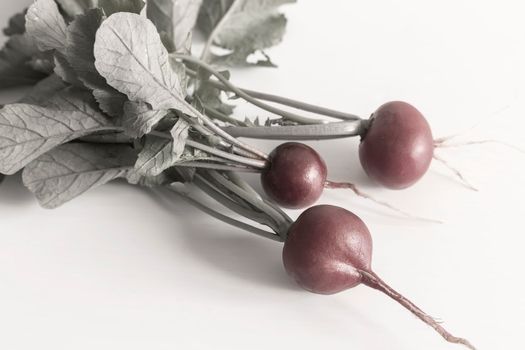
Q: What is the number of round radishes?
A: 3